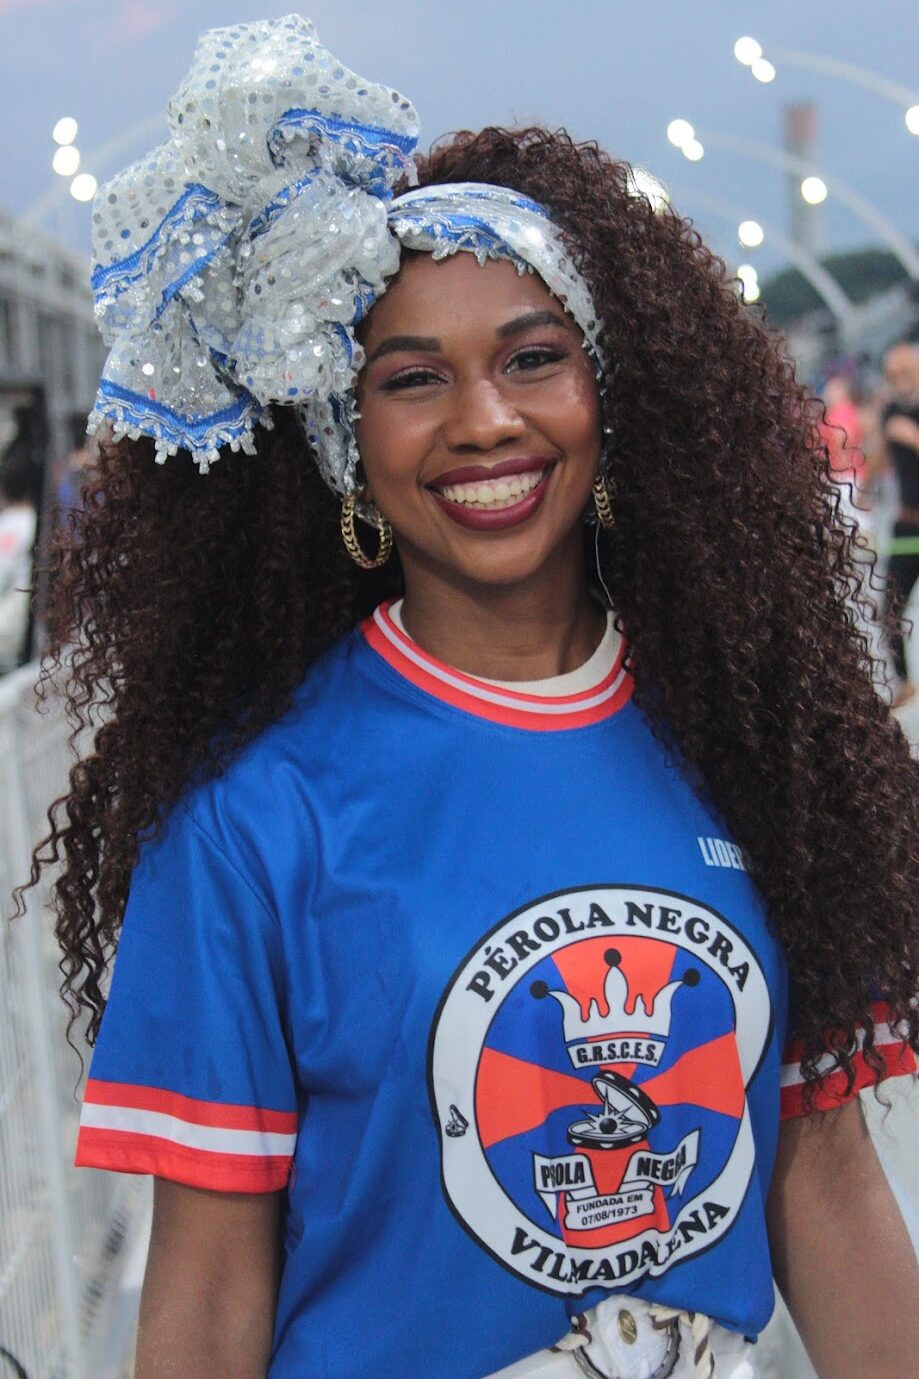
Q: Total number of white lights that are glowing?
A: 13